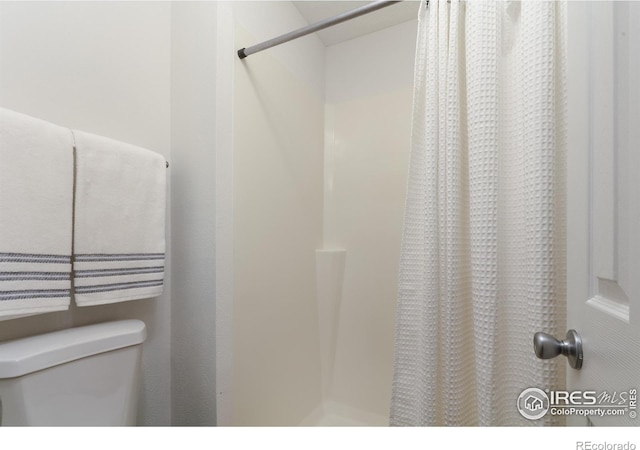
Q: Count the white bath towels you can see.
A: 2